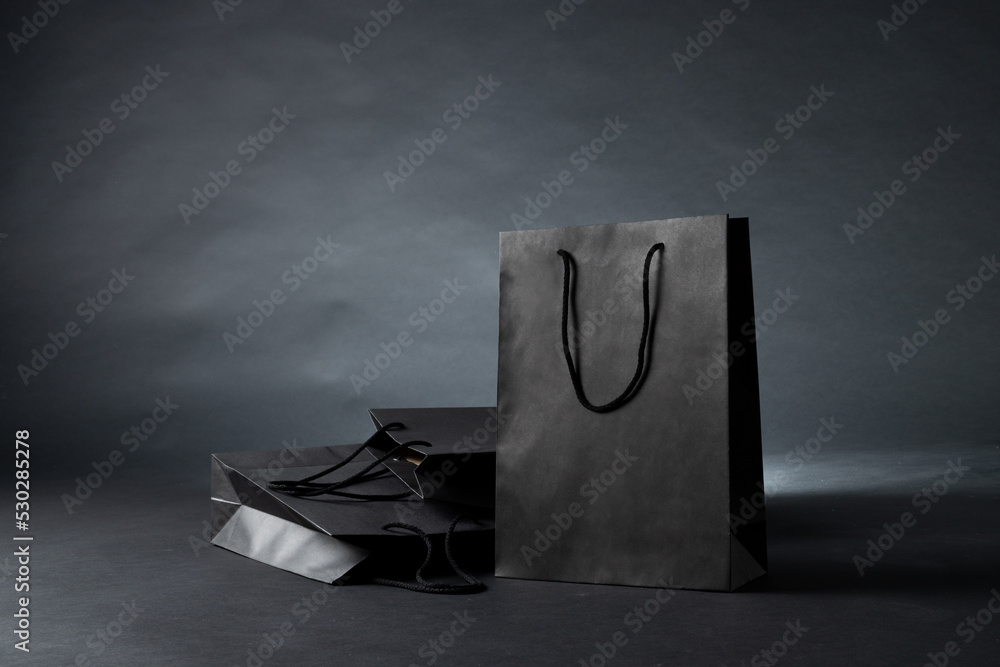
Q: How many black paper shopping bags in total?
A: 3